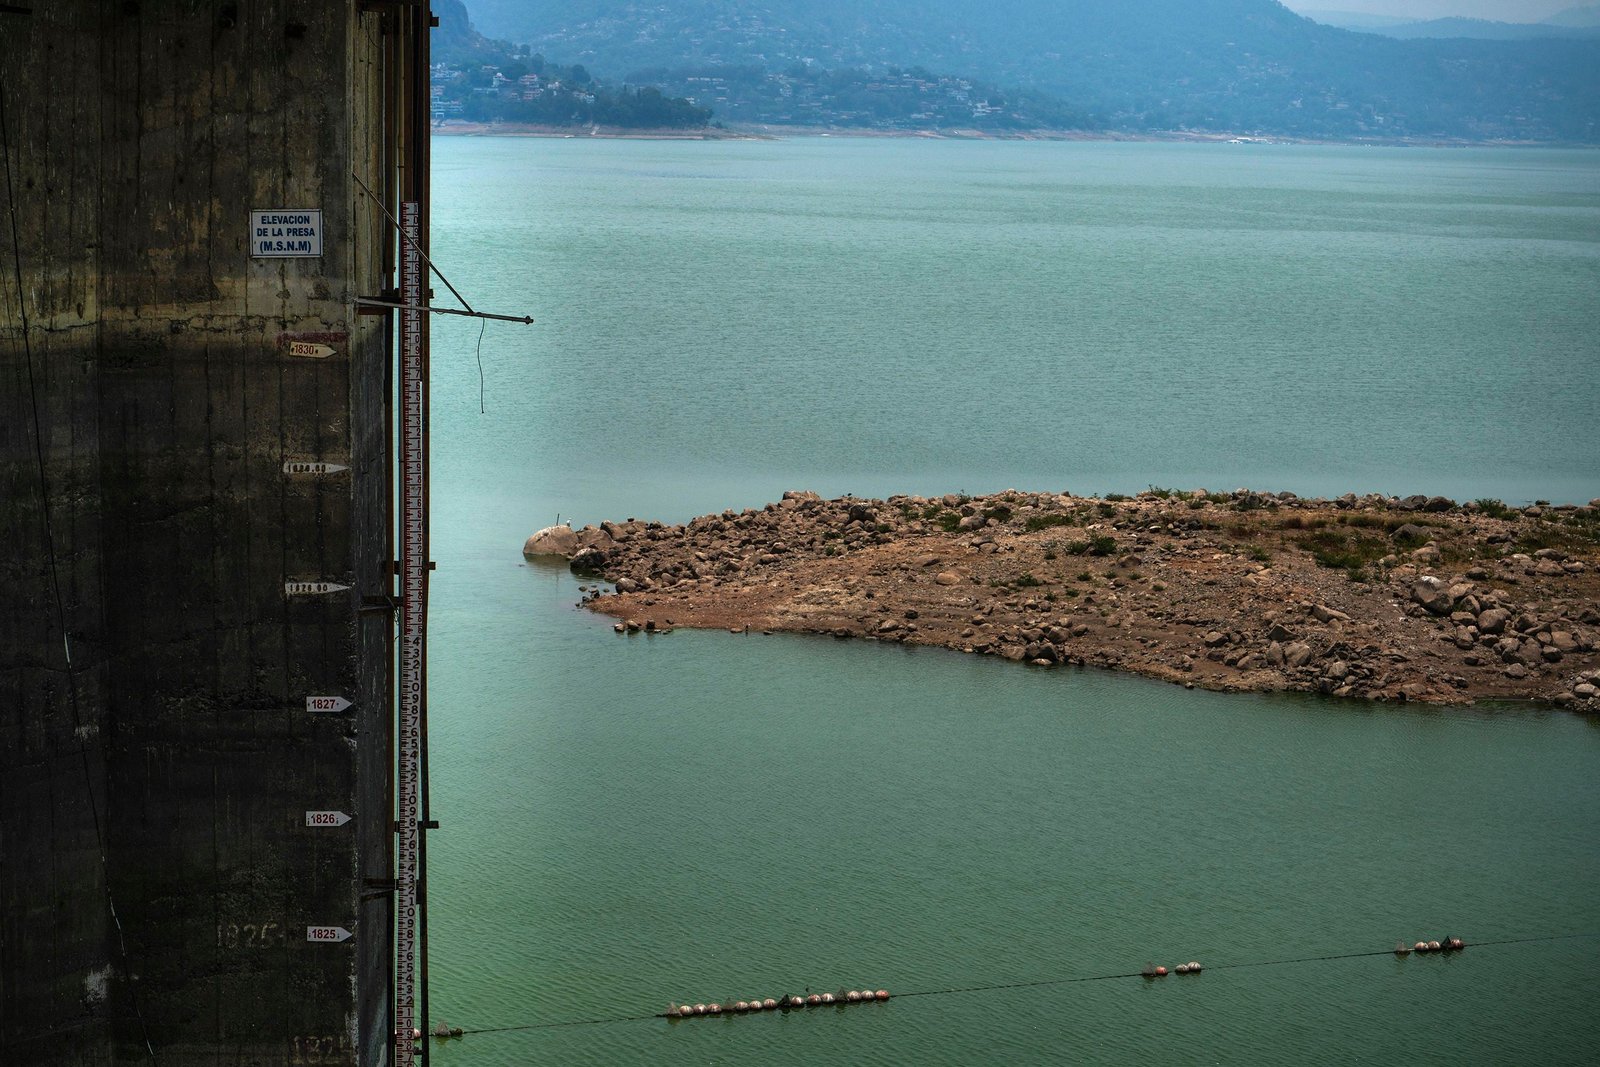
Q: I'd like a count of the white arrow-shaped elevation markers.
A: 6